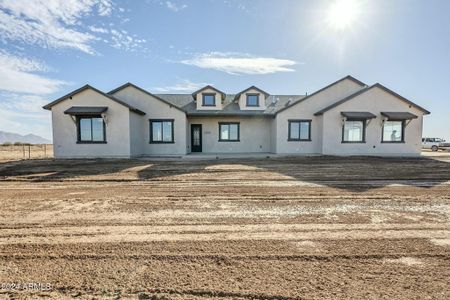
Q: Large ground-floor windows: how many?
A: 6